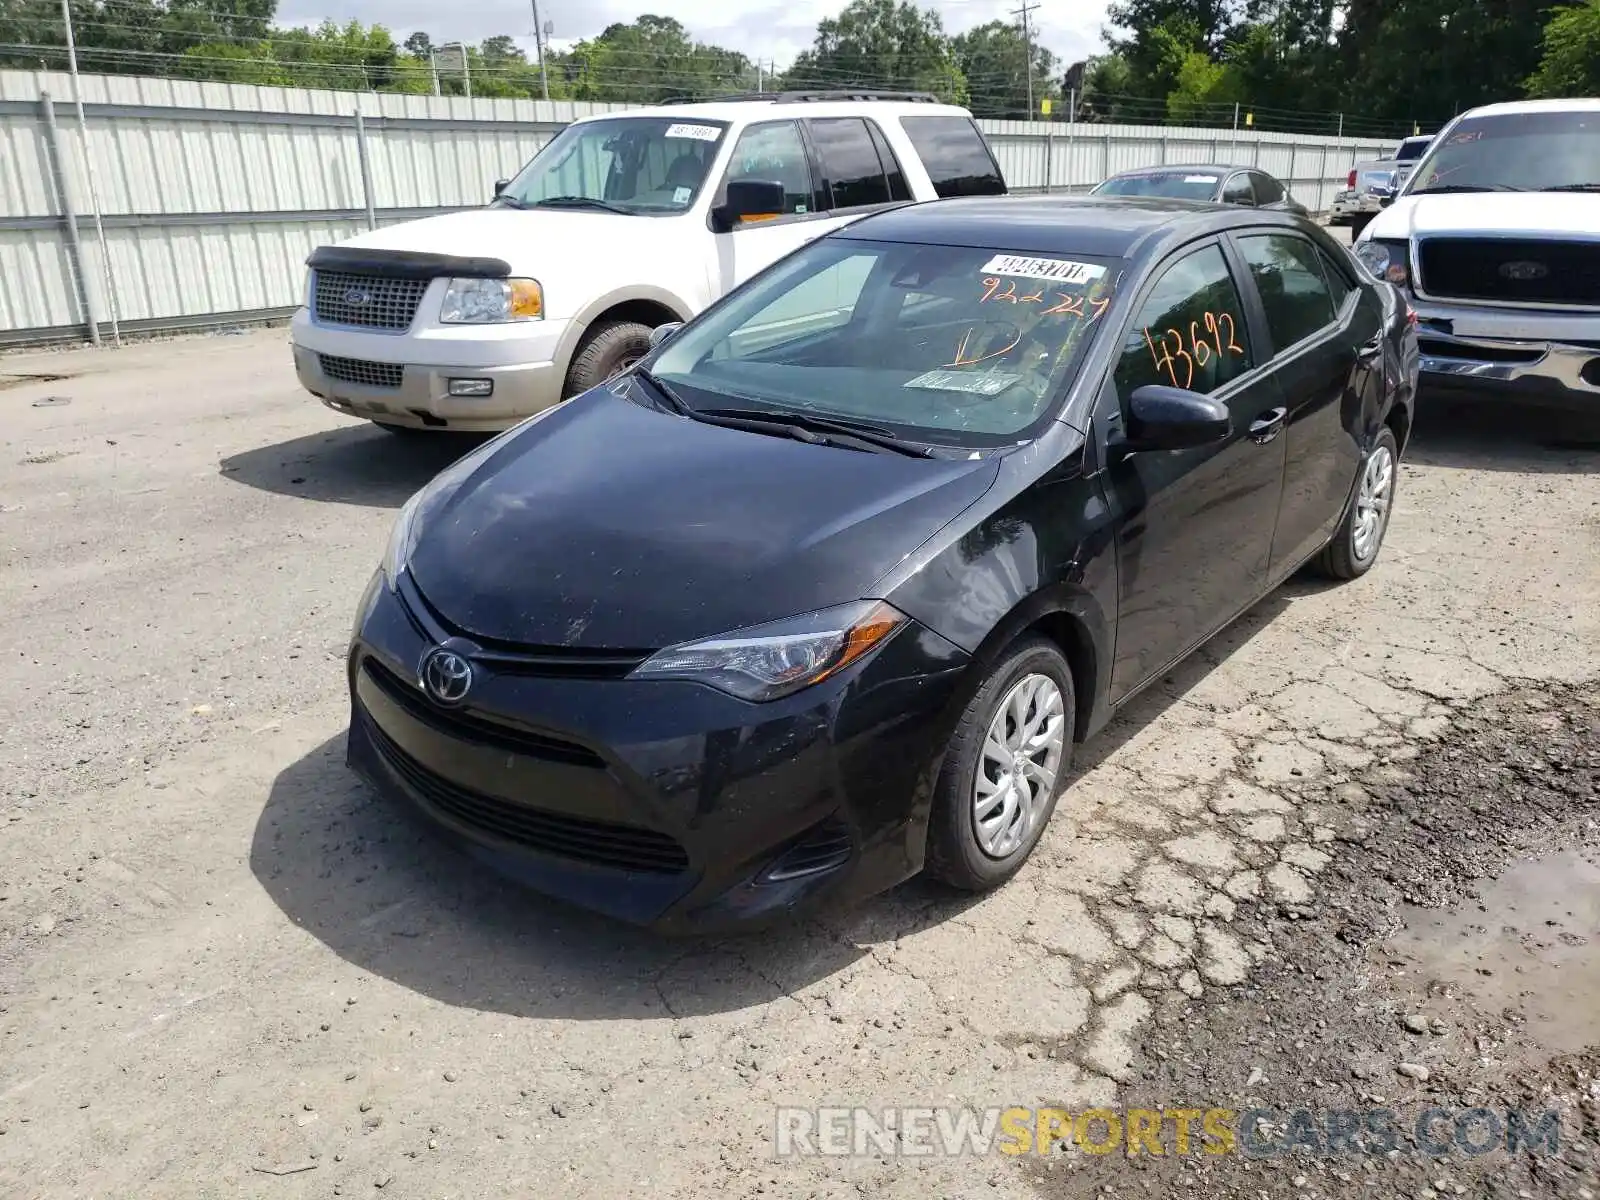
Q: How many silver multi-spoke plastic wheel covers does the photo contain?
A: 2